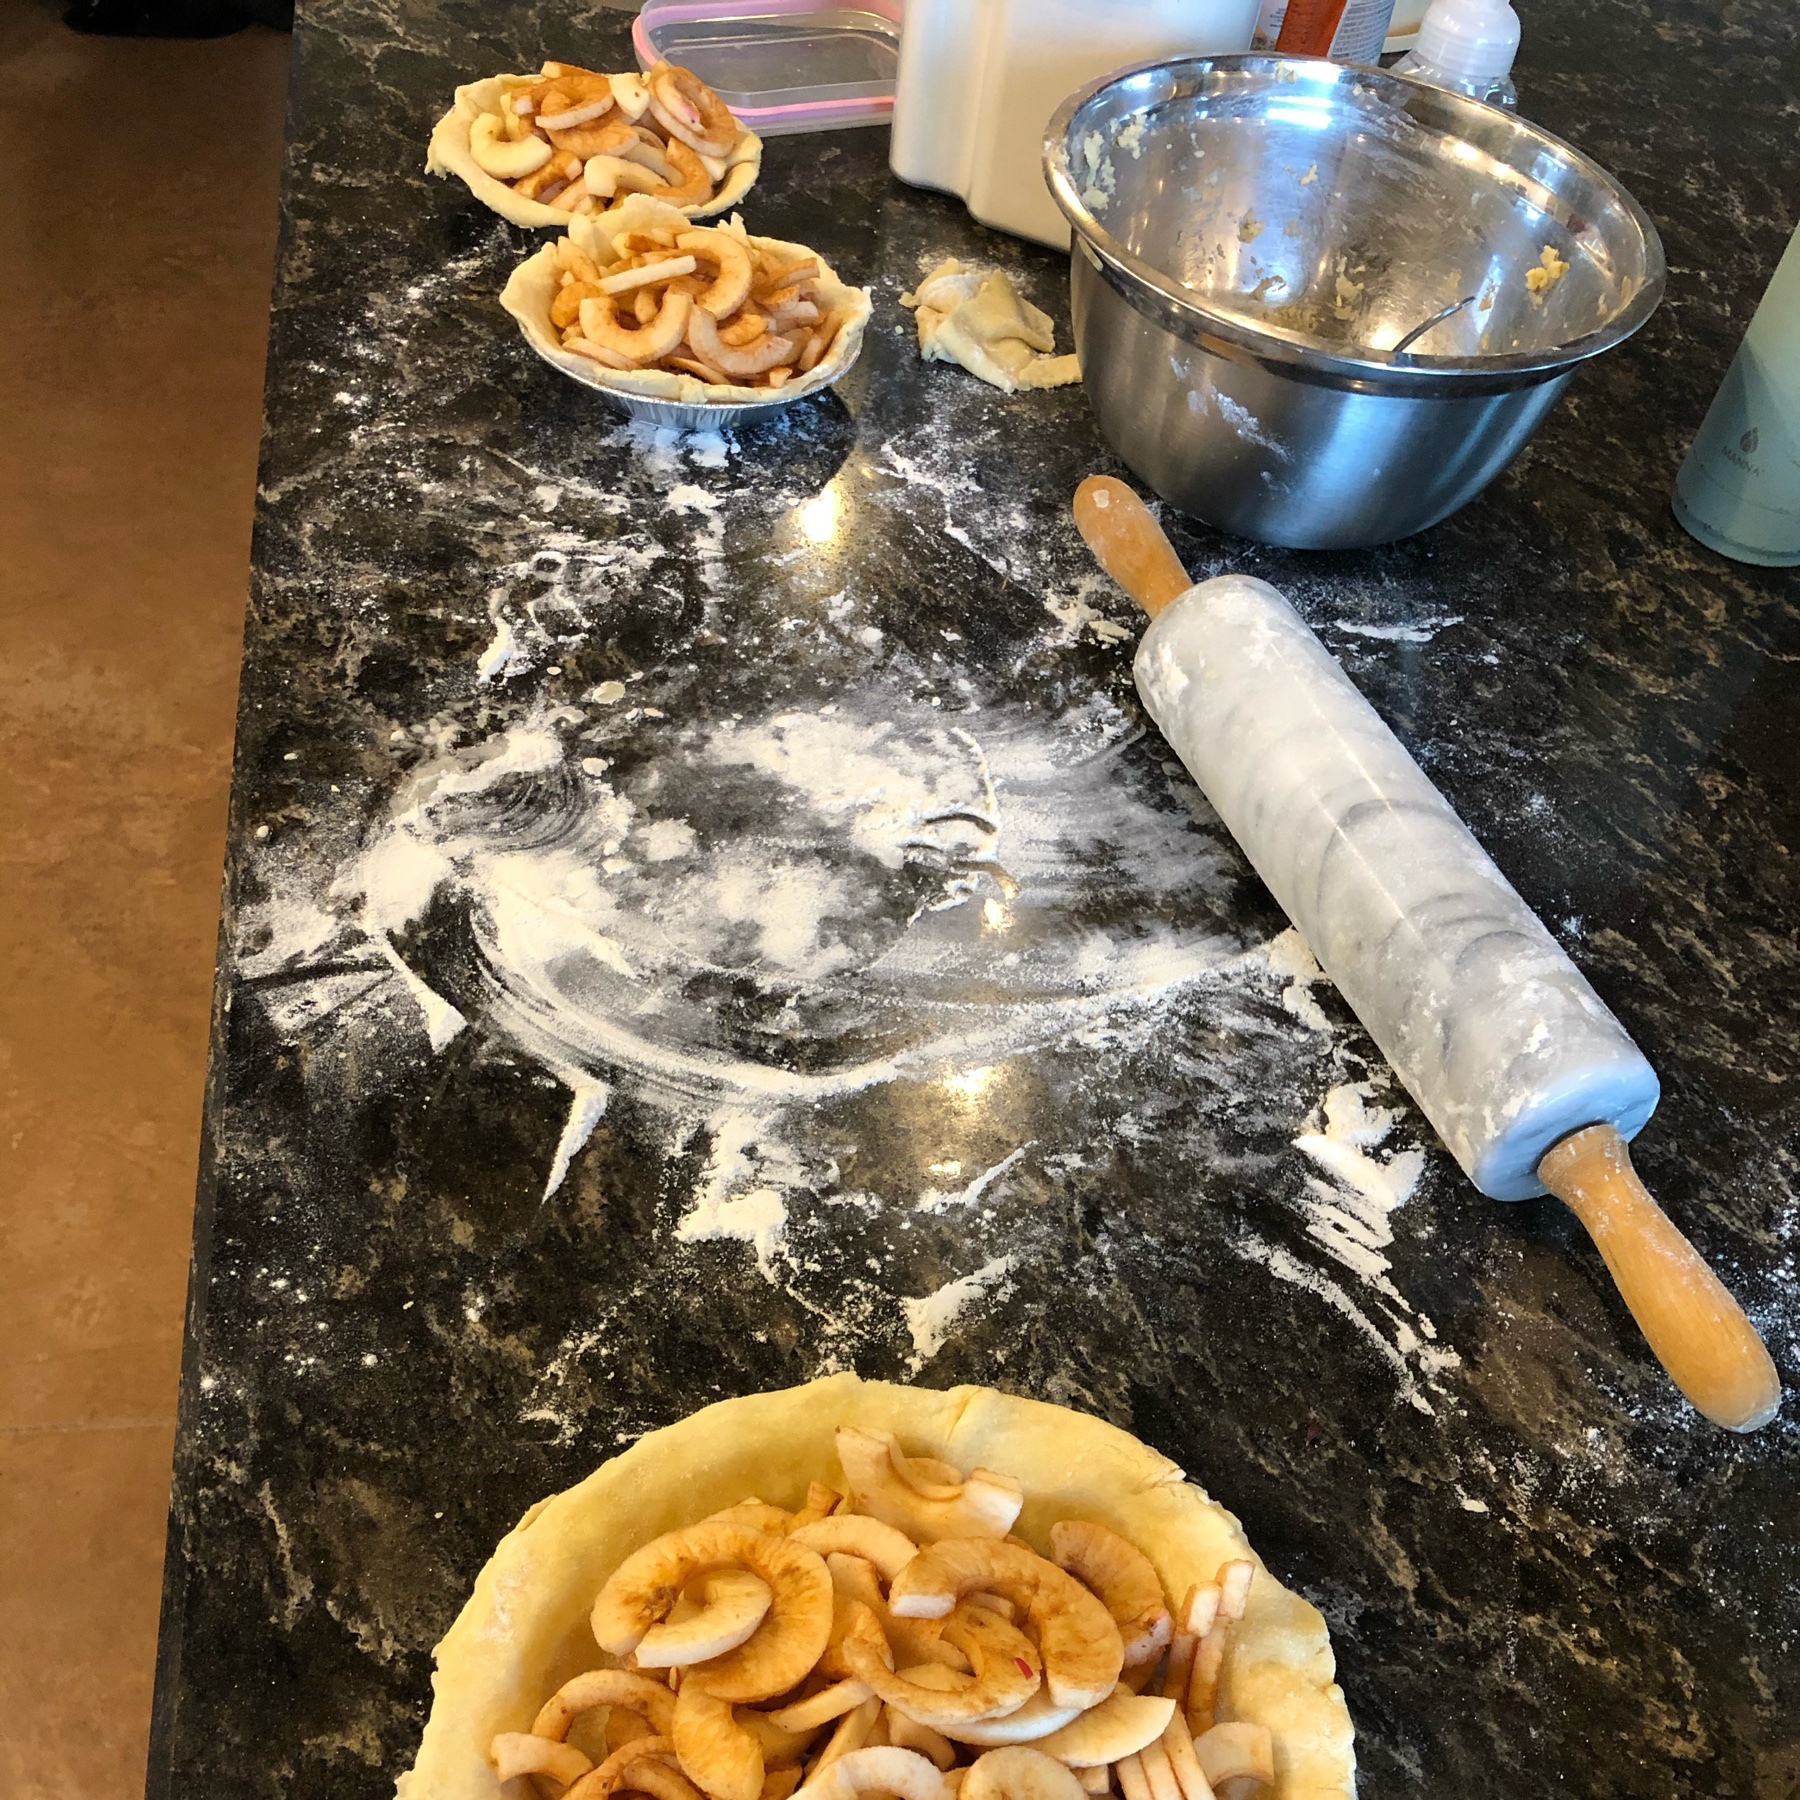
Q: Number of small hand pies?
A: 2